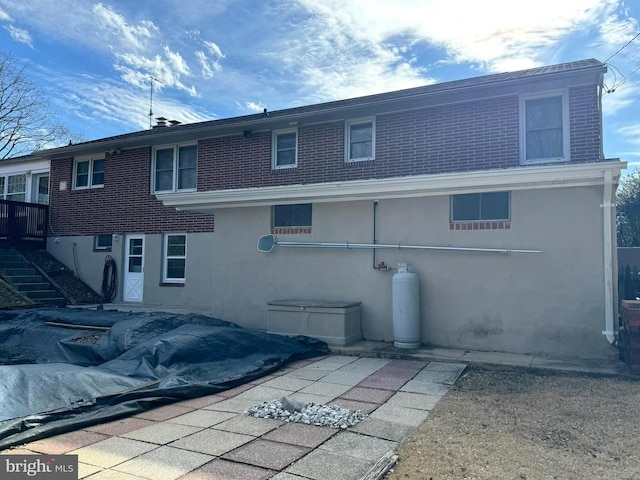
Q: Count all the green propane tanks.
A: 0